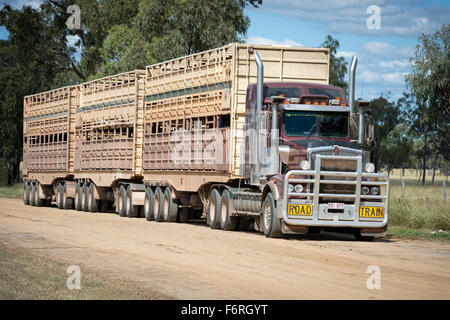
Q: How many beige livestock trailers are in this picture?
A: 3